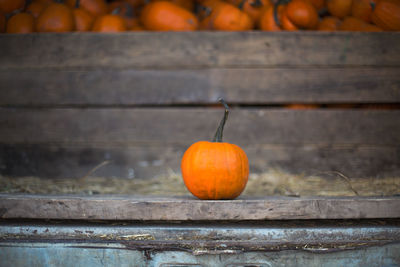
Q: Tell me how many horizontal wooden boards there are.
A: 5